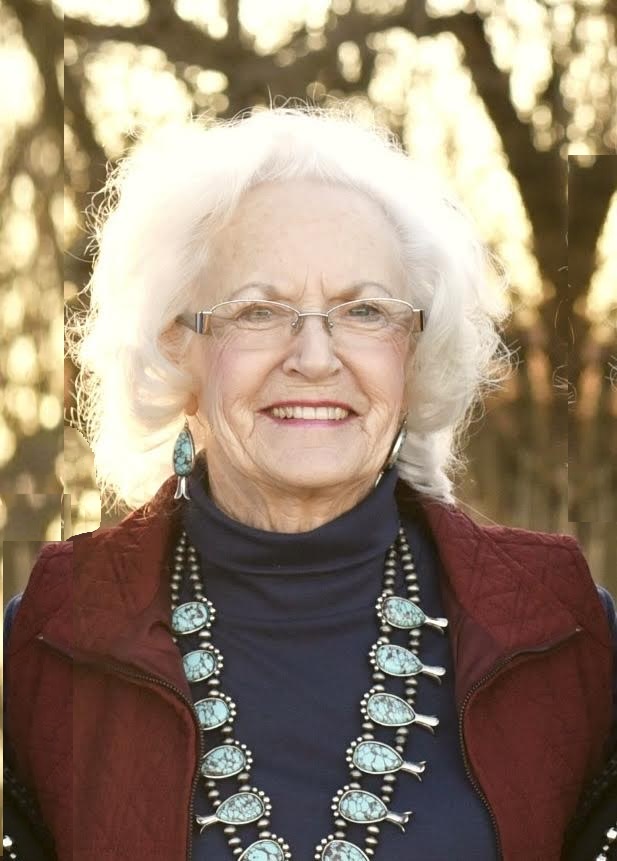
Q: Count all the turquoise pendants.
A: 12